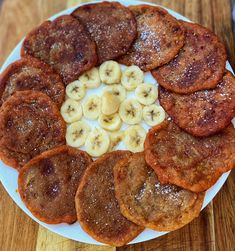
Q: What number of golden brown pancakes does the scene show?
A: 11